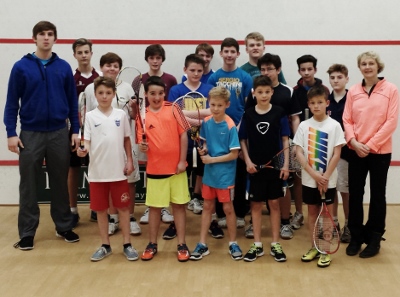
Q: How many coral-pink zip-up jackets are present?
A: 1